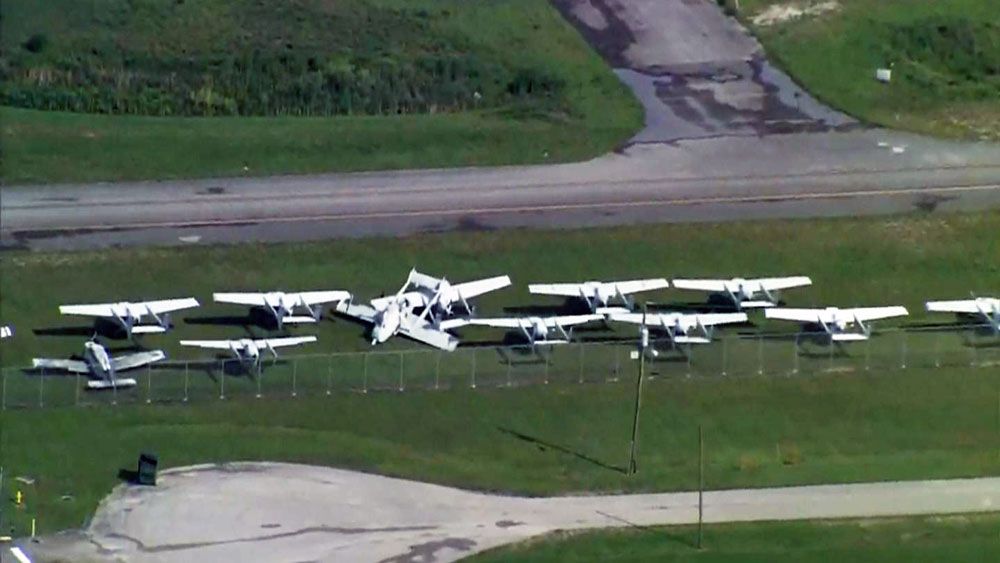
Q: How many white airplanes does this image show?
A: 12